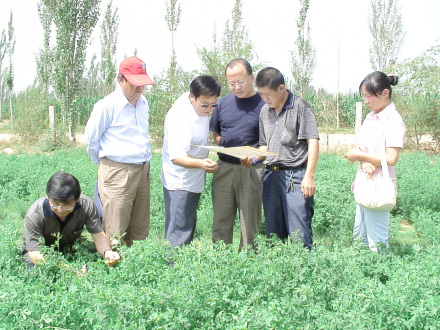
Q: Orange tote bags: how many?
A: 0